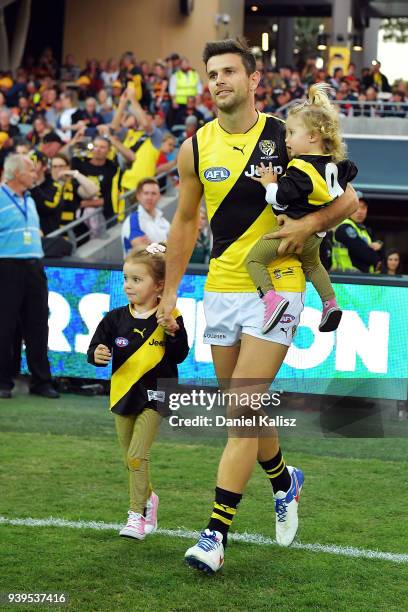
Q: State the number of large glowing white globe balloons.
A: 0